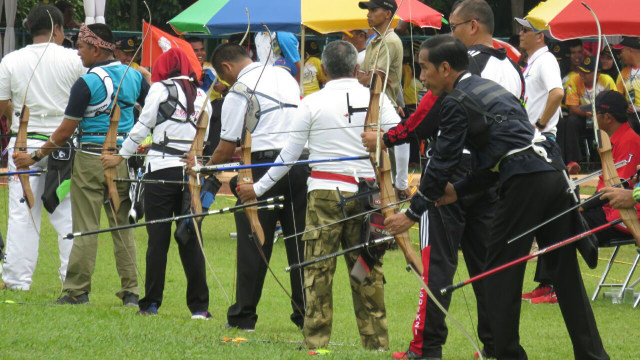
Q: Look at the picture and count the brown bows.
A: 7